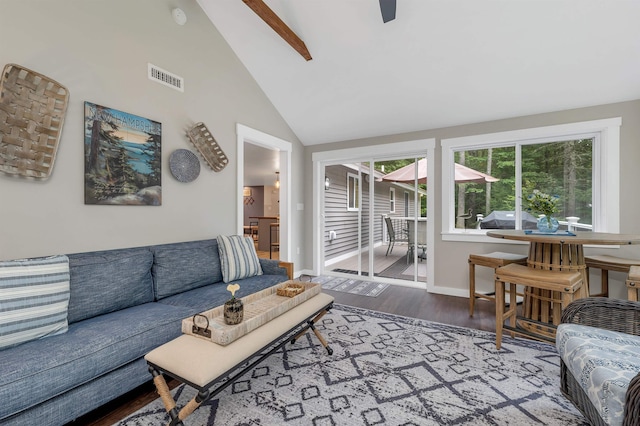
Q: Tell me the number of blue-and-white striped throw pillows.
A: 2